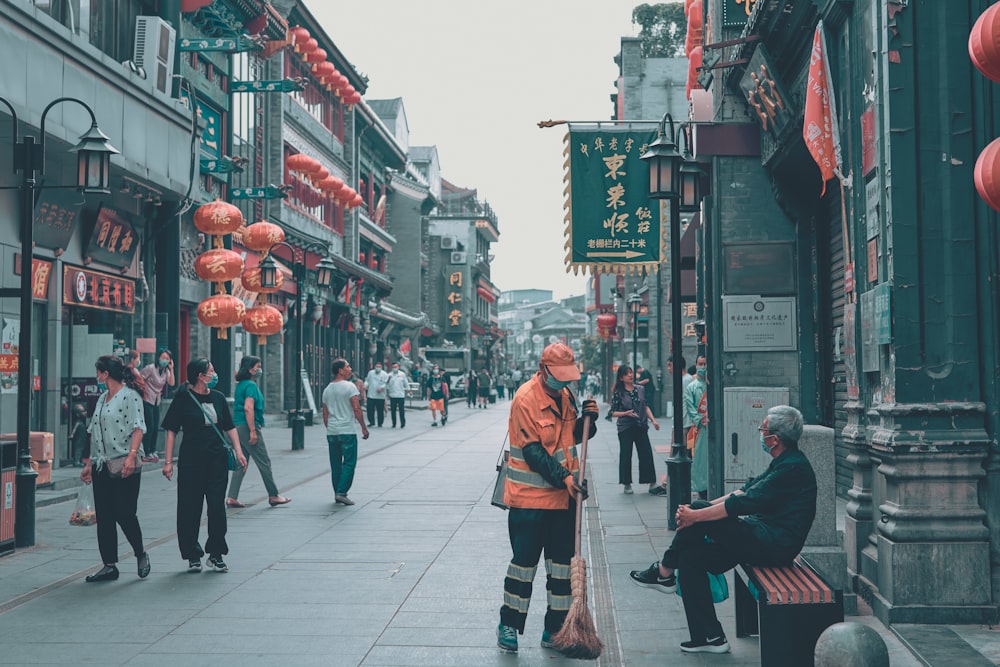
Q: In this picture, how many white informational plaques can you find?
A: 1